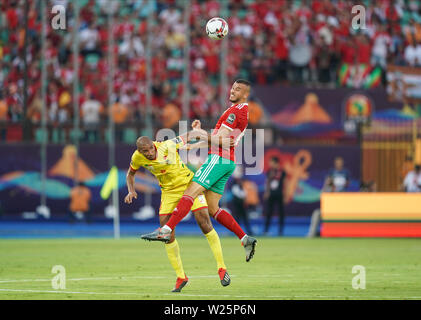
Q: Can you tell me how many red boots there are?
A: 2